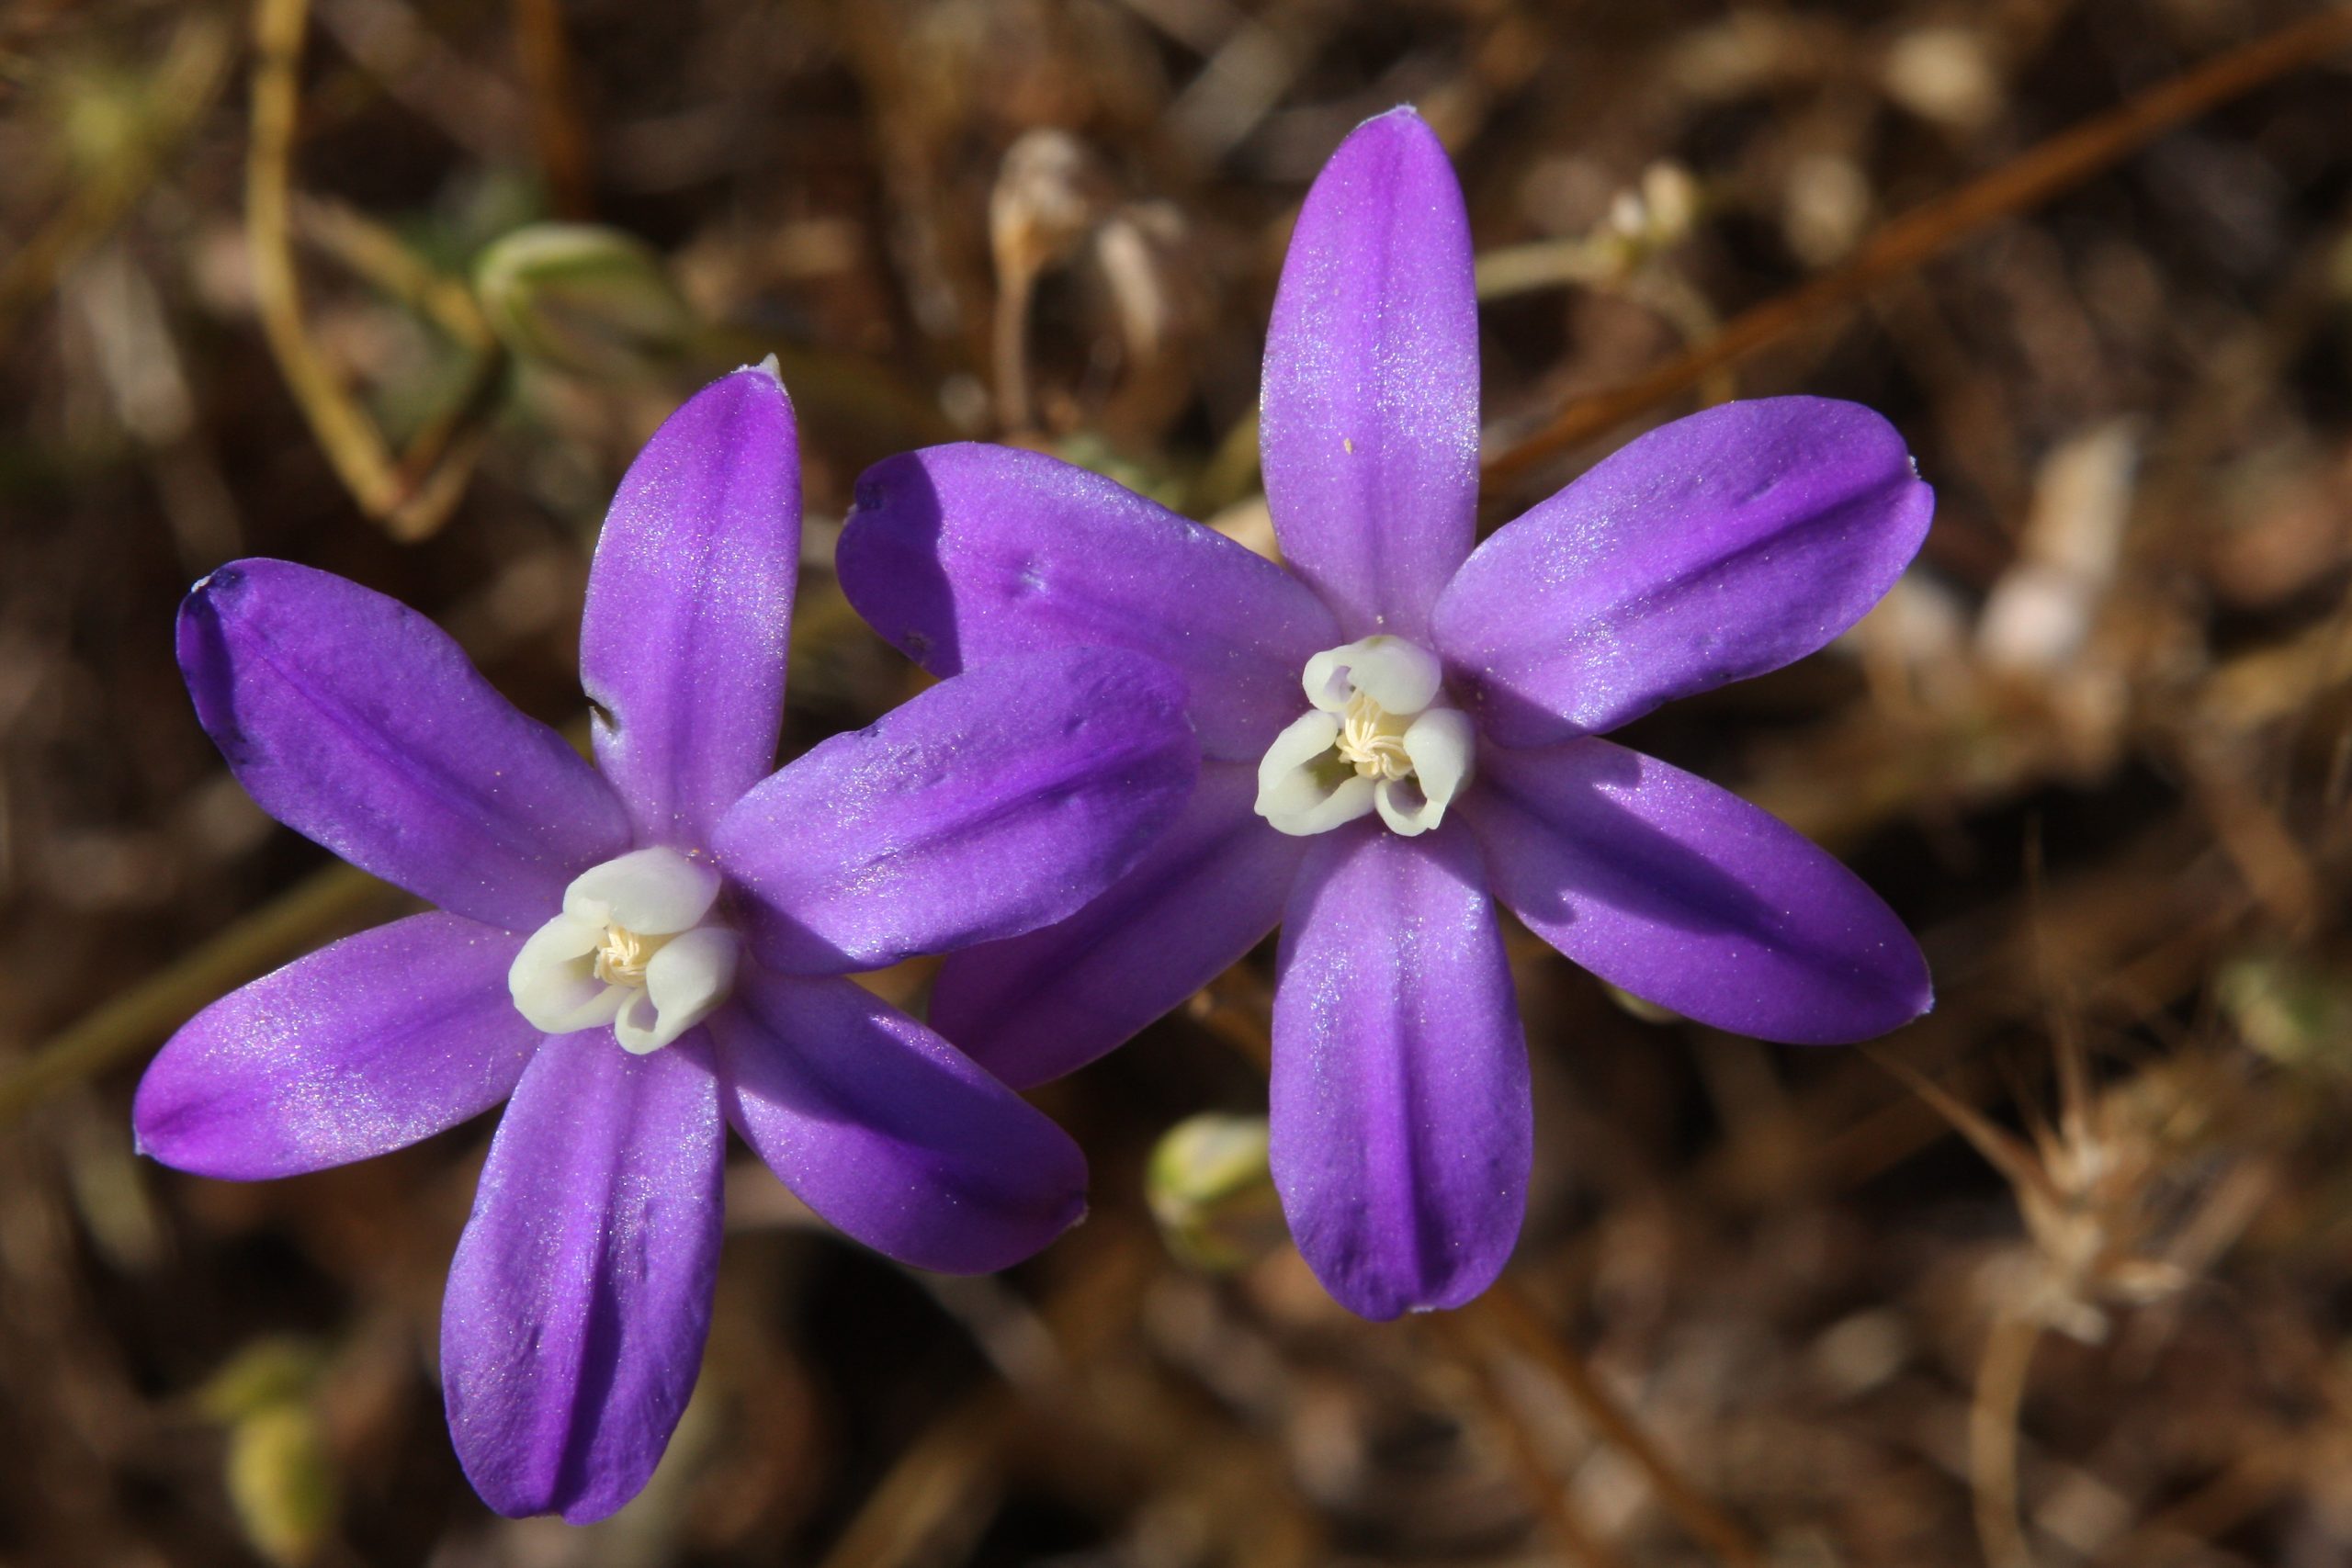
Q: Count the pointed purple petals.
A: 12